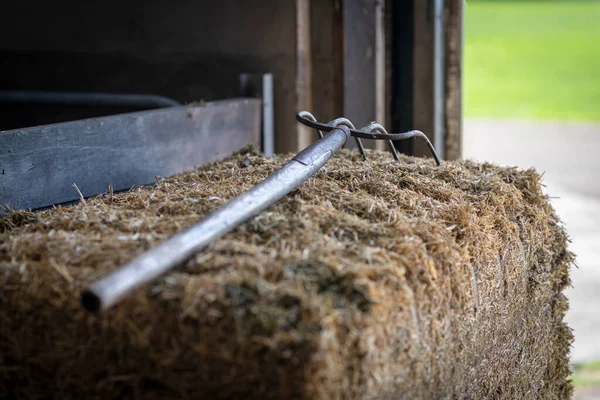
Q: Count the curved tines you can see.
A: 4